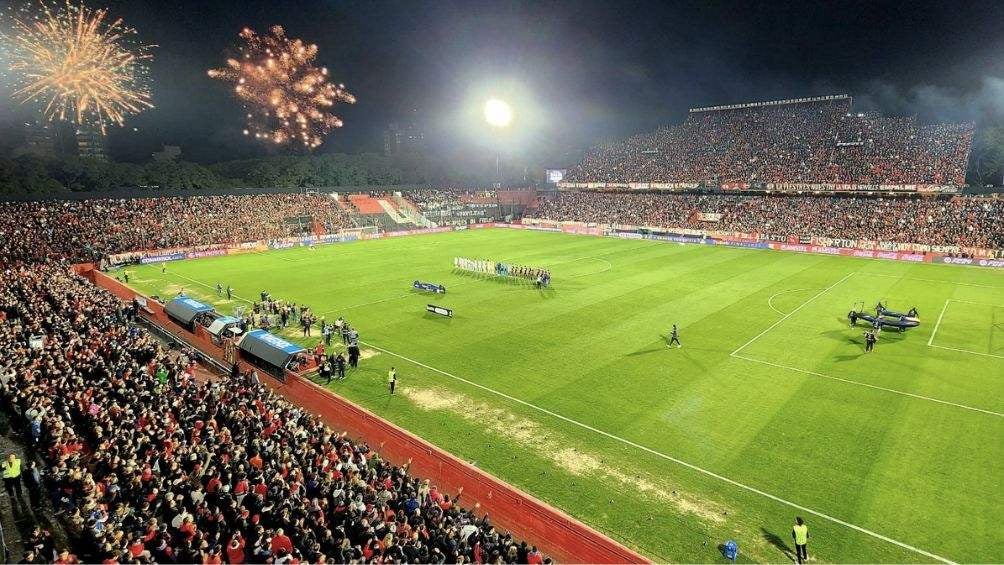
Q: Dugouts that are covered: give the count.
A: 3